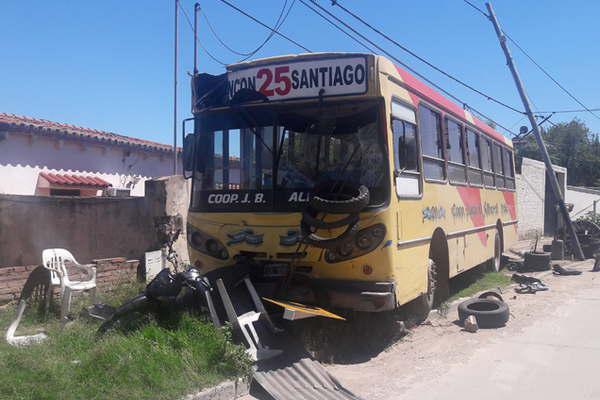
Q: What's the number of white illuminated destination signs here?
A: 1